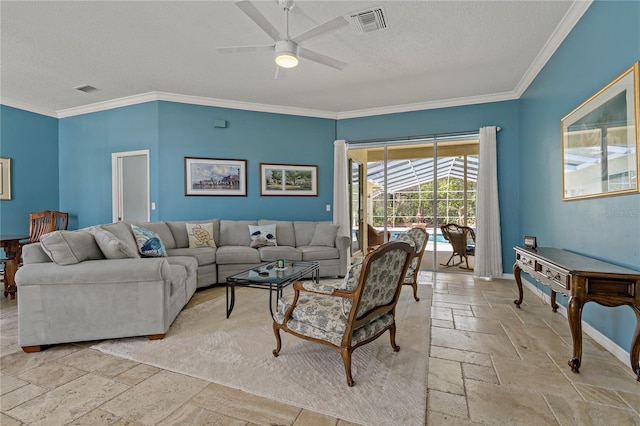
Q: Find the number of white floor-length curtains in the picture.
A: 2